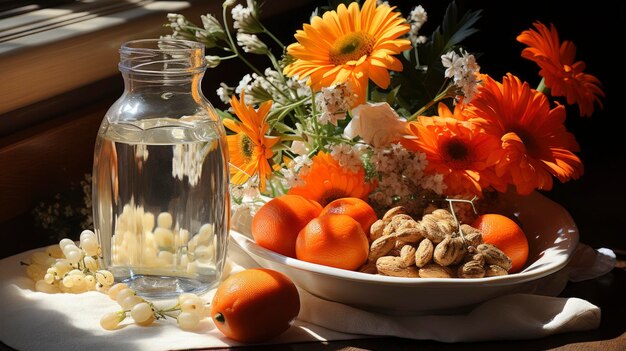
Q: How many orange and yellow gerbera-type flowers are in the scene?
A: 6